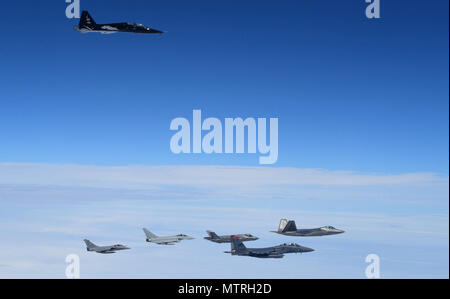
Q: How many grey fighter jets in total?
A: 5